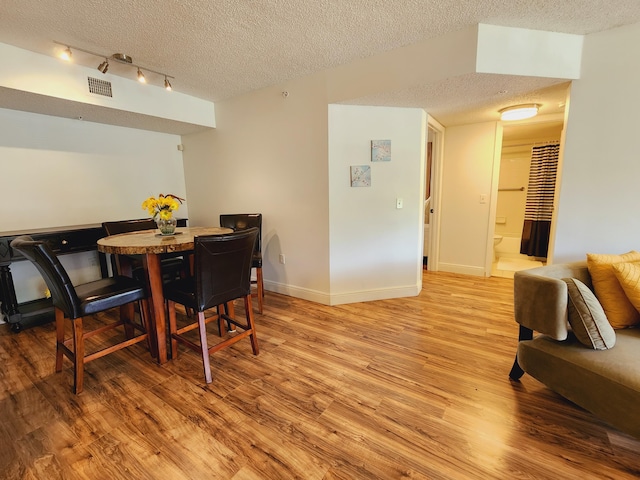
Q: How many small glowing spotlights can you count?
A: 3